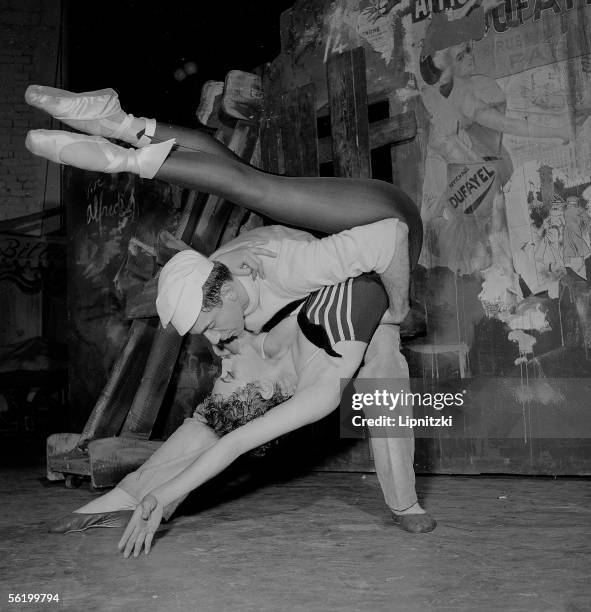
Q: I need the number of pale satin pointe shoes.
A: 2